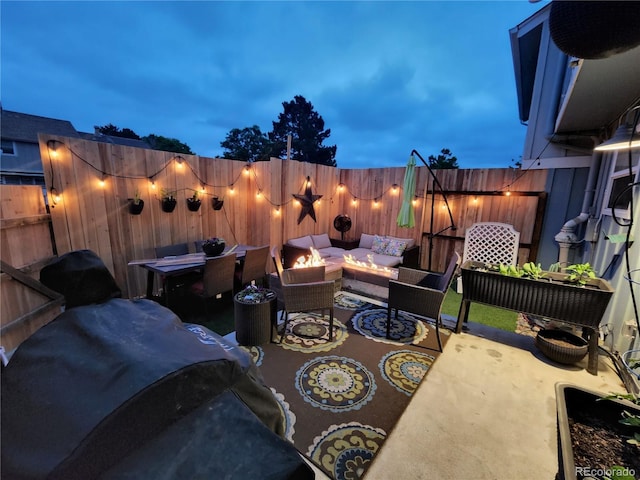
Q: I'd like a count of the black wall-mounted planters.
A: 4